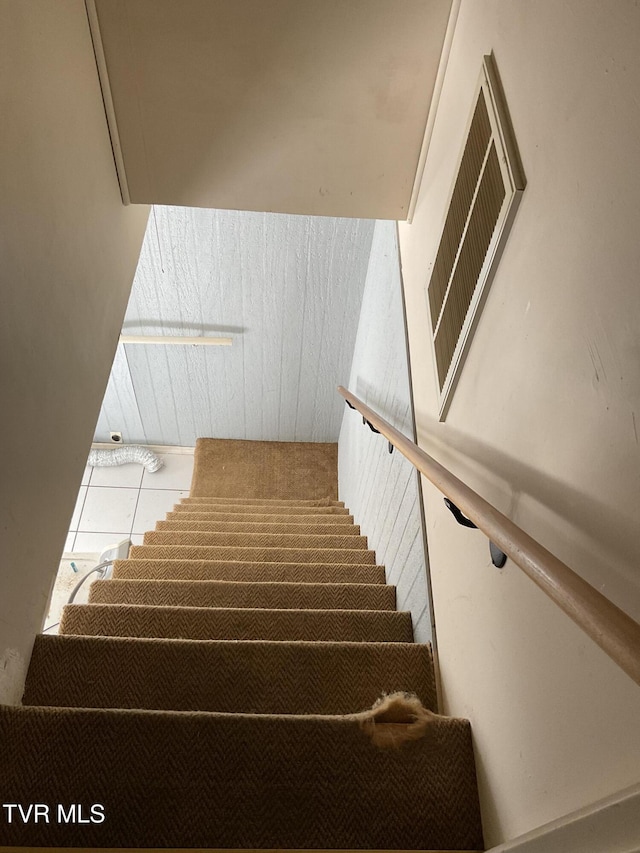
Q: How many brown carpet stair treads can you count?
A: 11